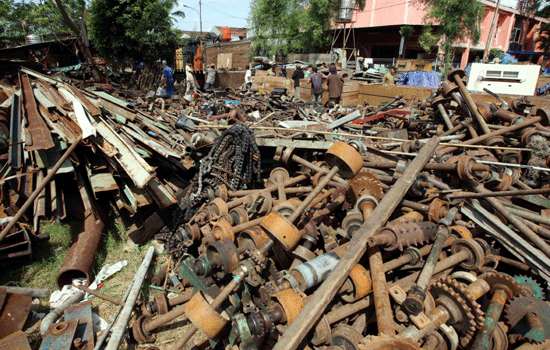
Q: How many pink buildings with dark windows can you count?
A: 1